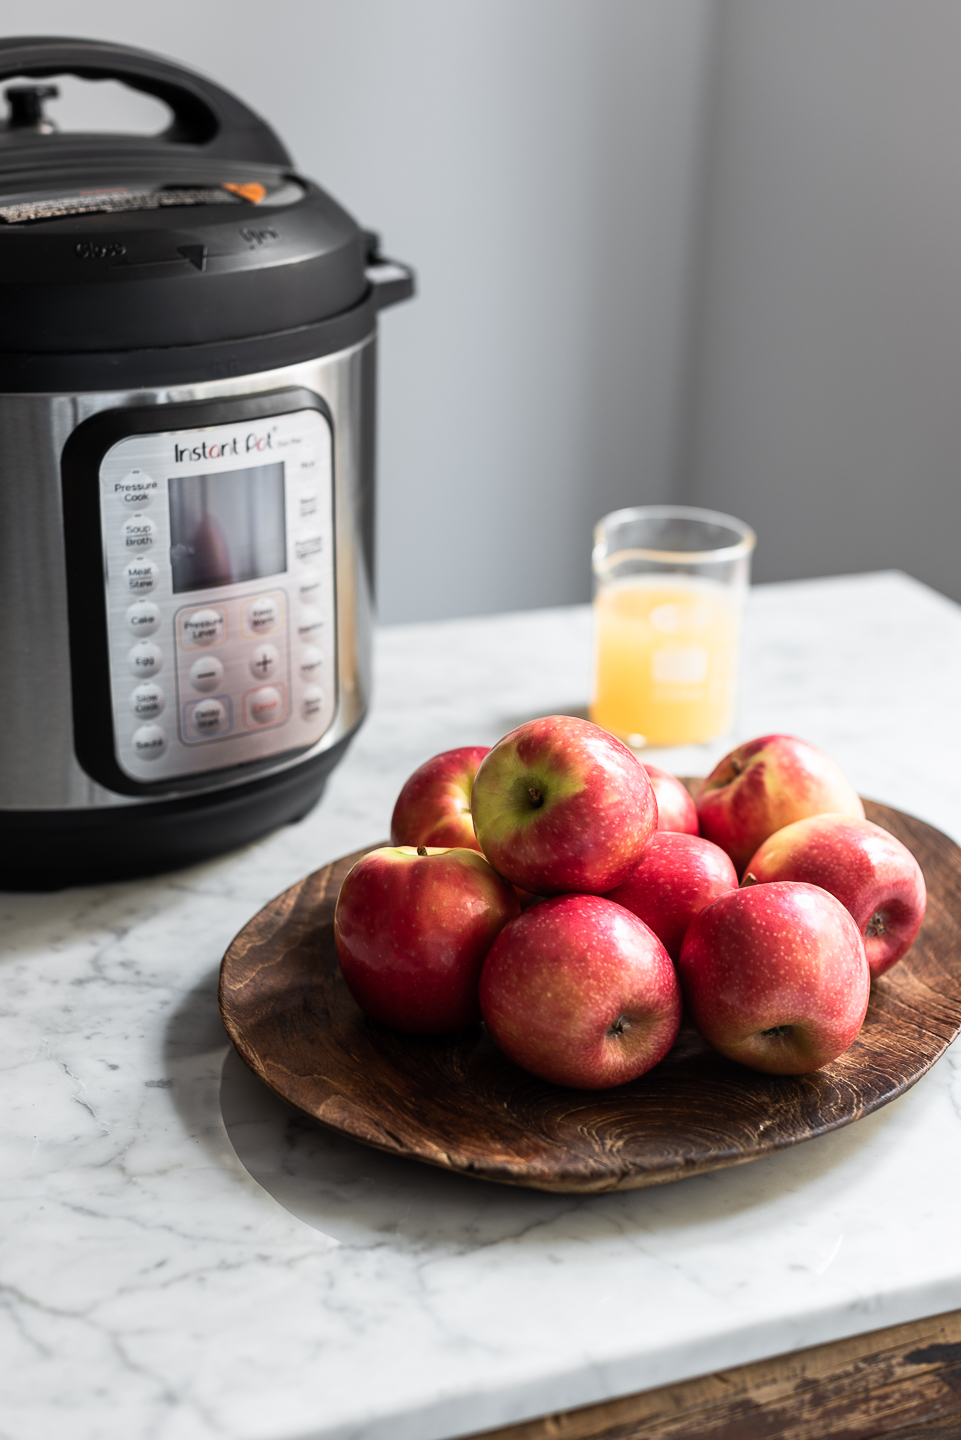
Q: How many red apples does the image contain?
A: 9